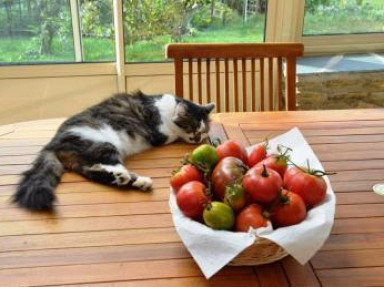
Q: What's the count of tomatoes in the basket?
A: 13